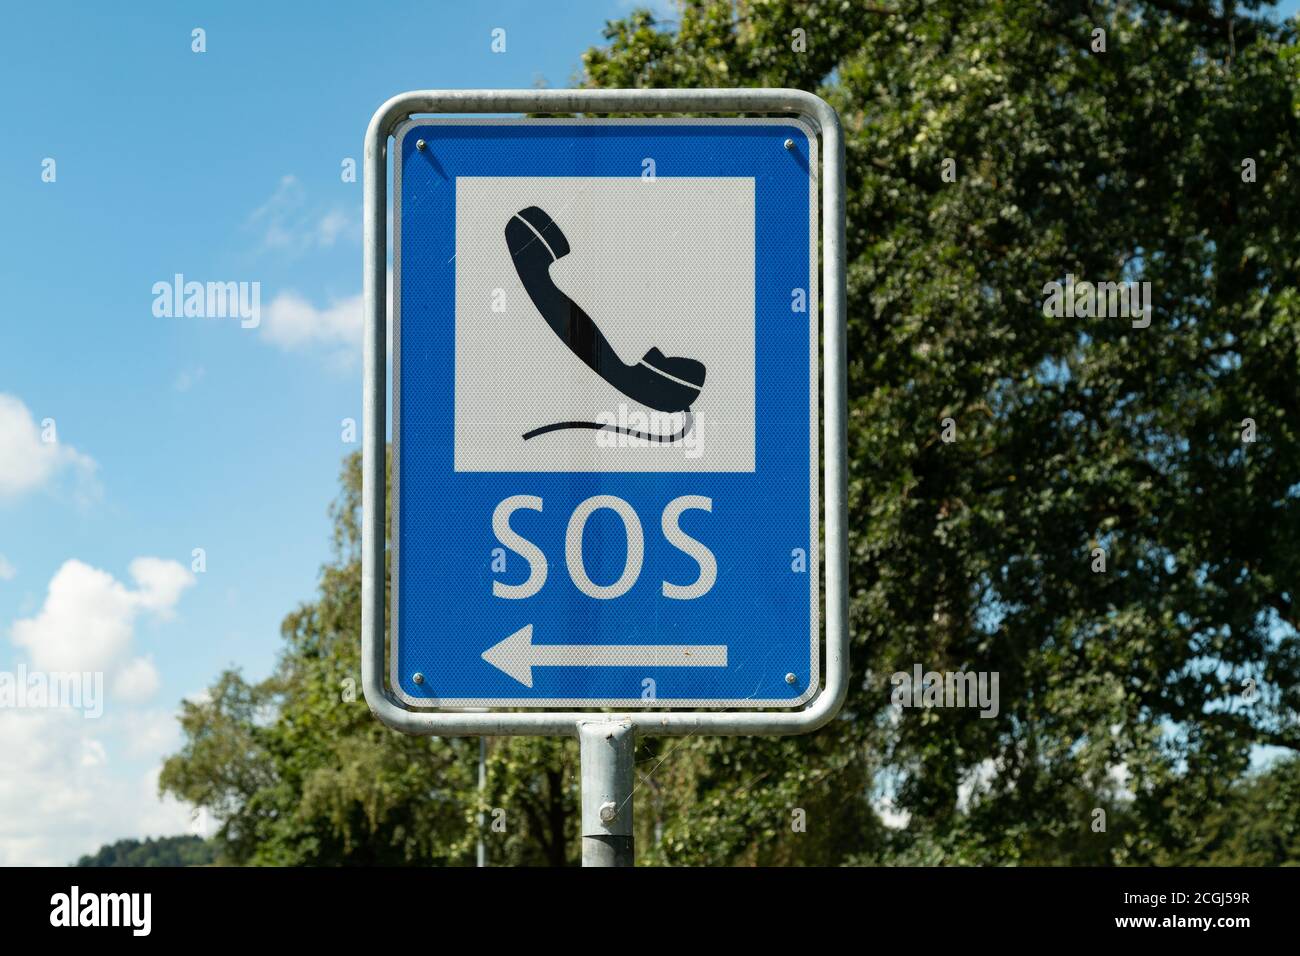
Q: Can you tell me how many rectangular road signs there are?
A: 1